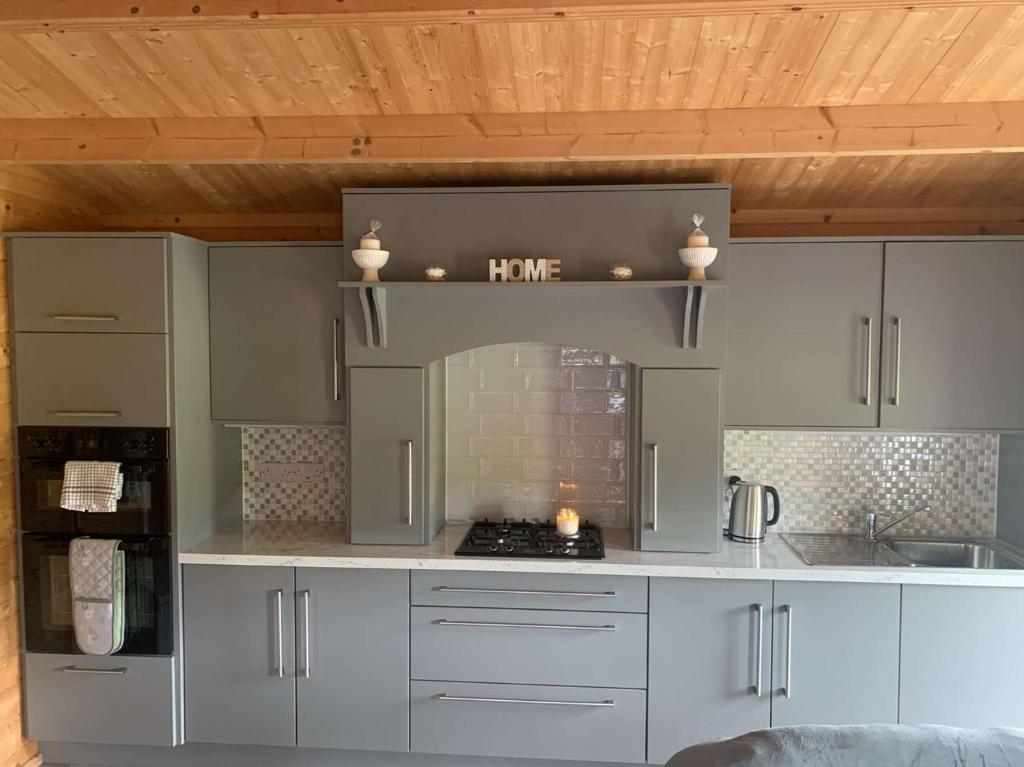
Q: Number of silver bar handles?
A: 15